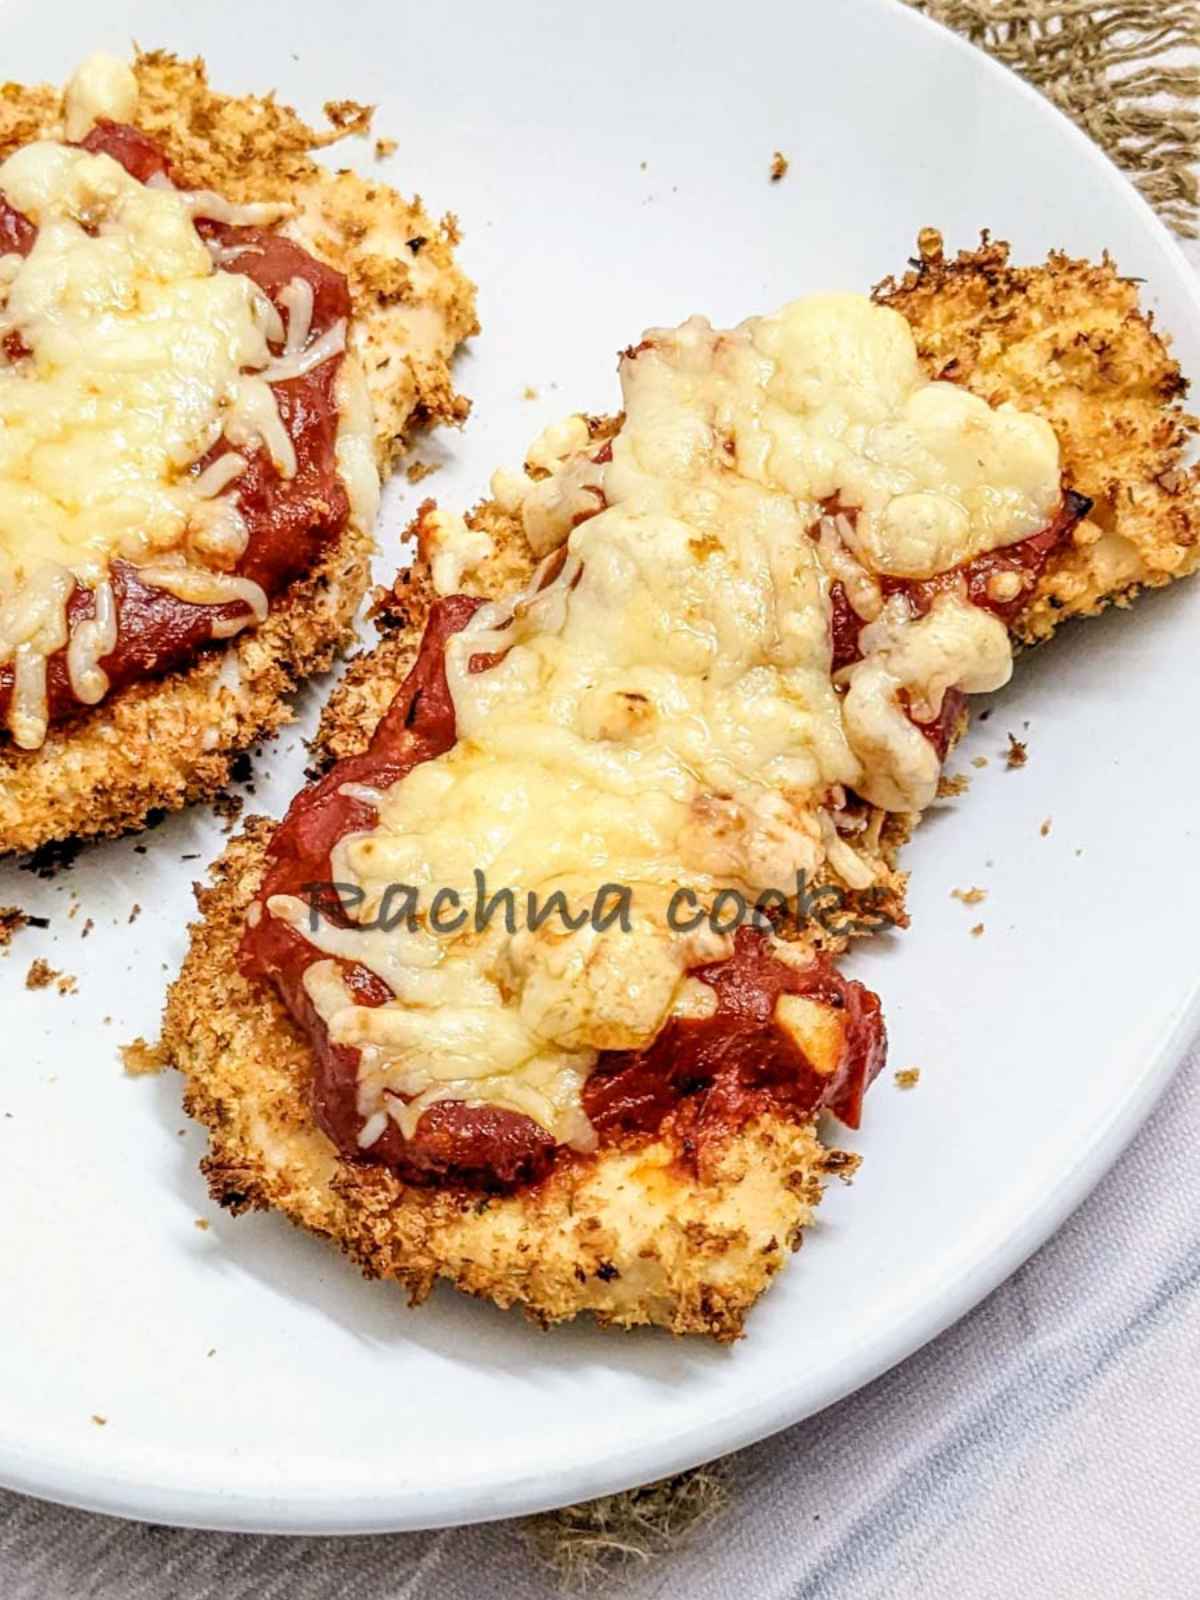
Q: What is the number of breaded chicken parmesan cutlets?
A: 2